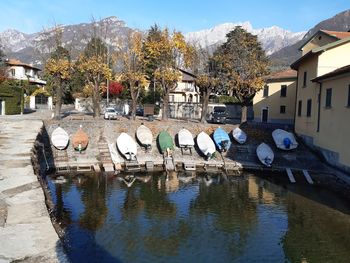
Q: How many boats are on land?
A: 11